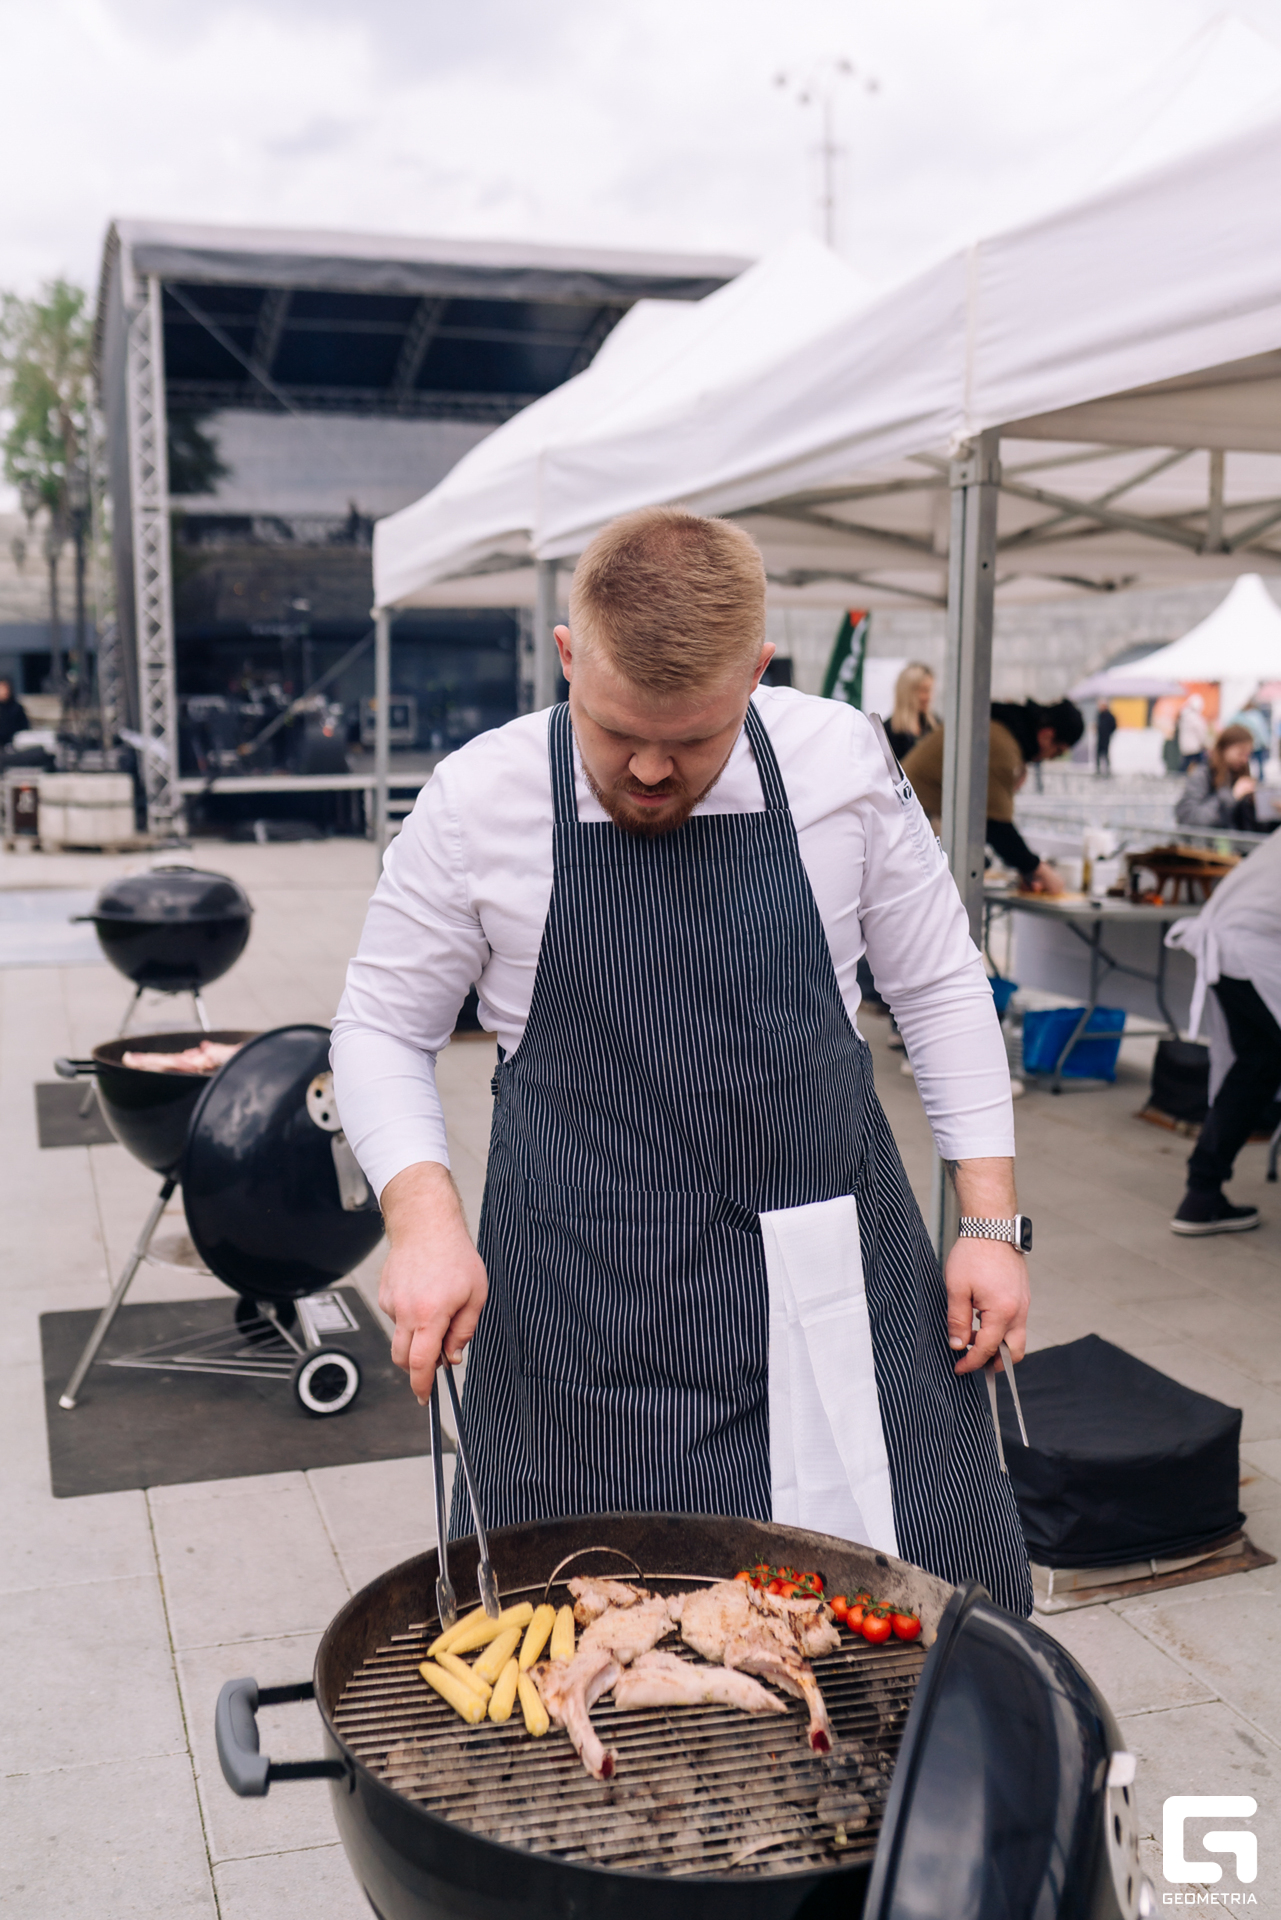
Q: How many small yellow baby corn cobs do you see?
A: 9